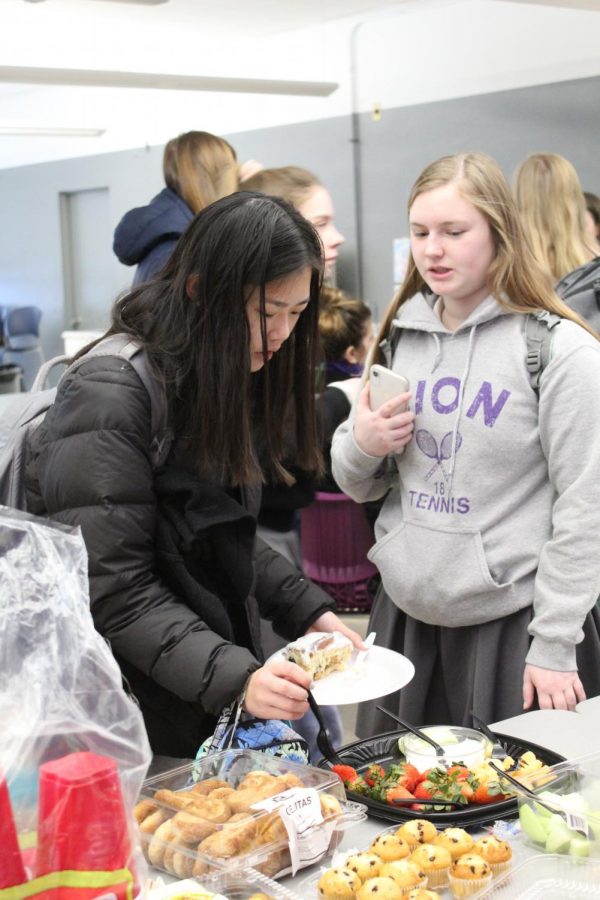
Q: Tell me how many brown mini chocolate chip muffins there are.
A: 11